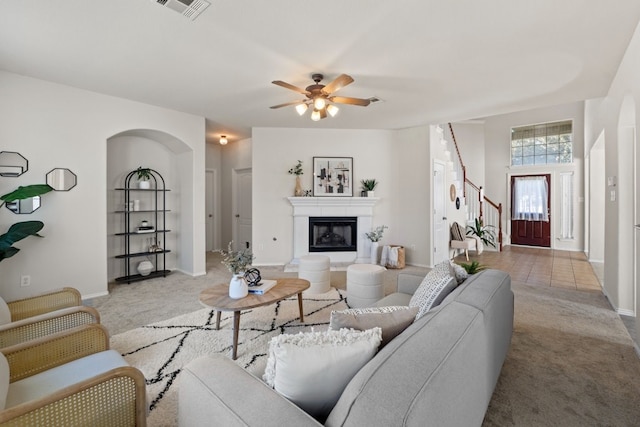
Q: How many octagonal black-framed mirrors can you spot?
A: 3